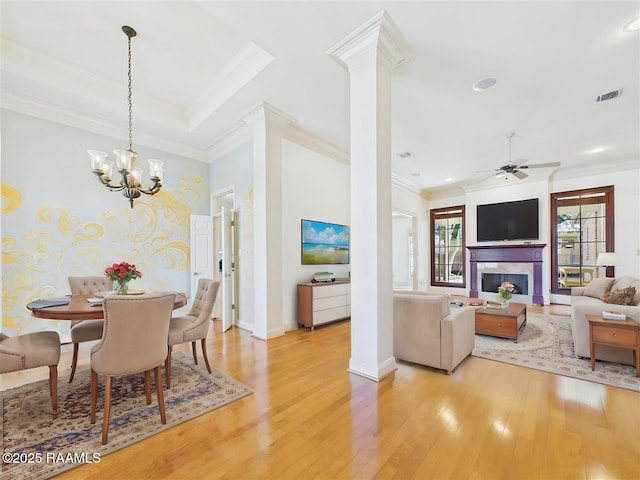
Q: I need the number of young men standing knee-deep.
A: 0